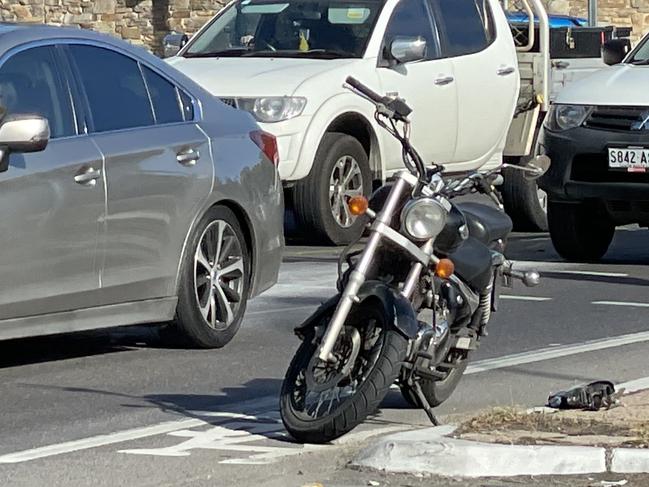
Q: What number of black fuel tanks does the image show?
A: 1